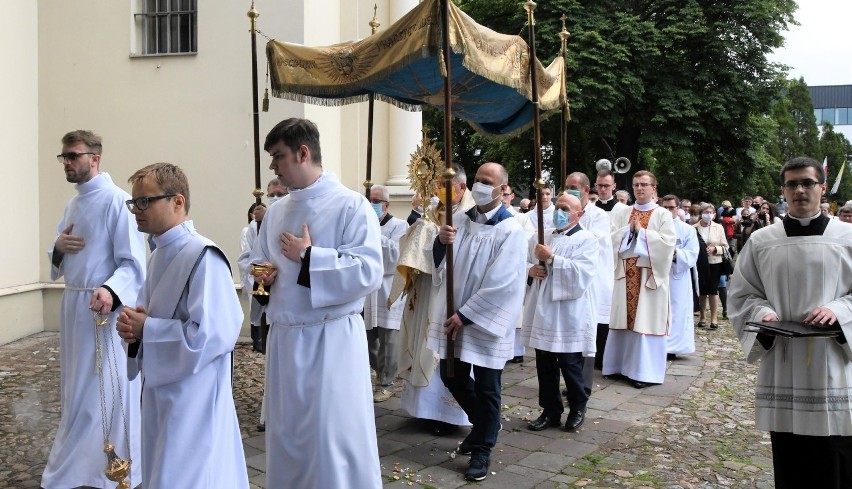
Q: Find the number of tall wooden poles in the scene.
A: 5